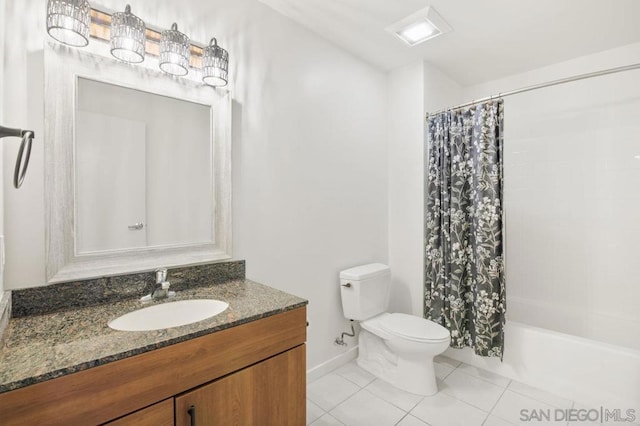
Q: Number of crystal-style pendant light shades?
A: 4